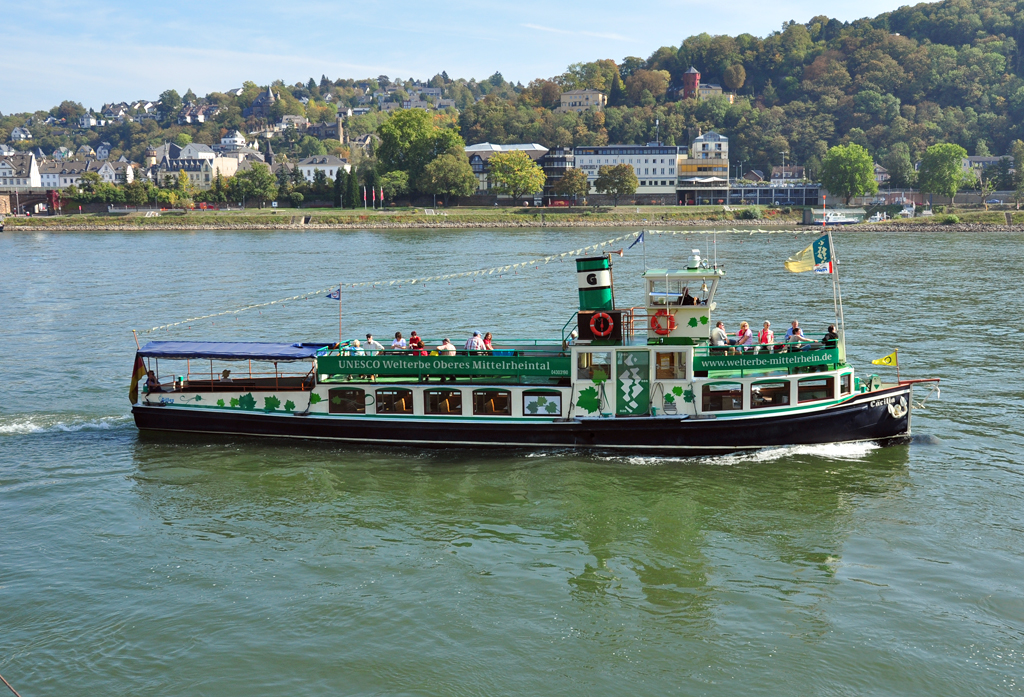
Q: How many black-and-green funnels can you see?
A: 1